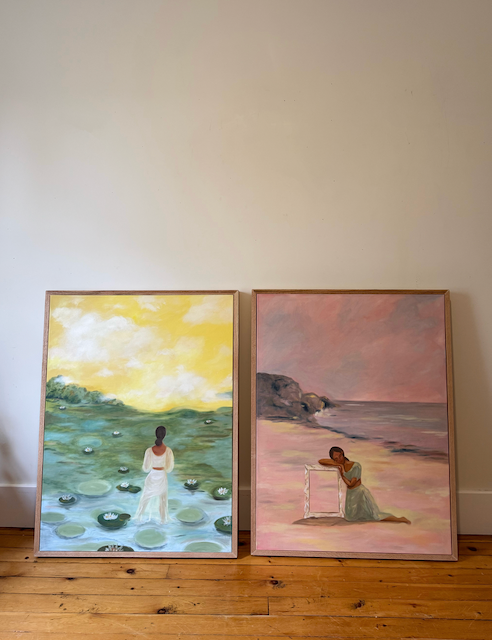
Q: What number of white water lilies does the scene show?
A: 12